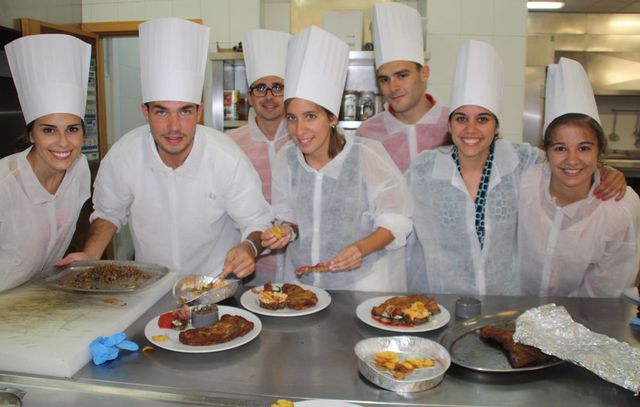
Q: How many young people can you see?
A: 7